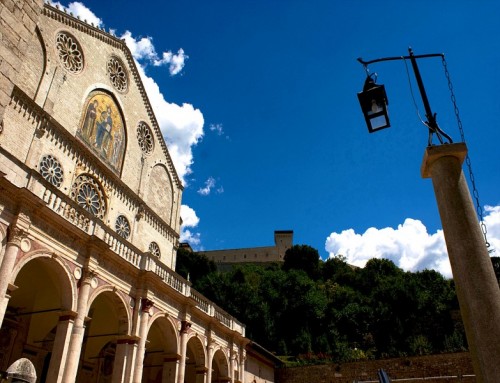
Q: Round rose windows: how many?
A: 7